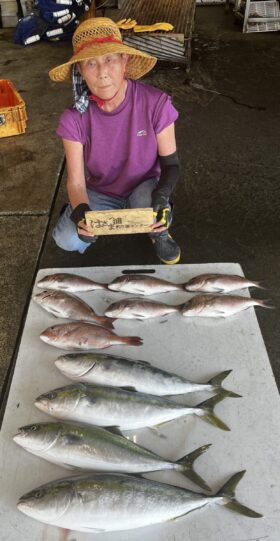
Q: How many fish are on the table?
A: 11